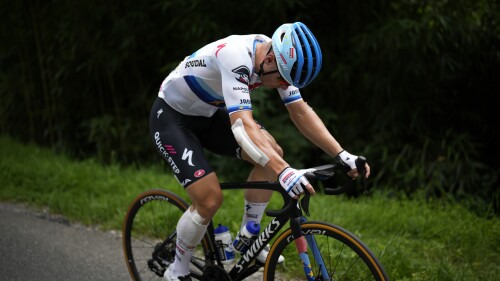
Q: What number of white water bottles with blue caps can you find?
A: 2